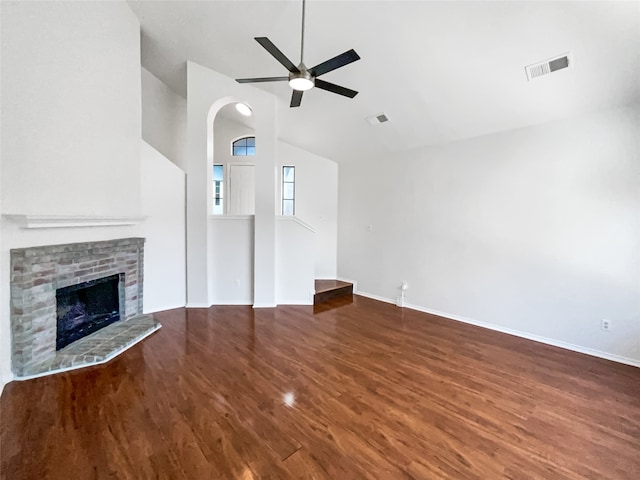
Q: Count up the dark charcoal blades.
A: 5